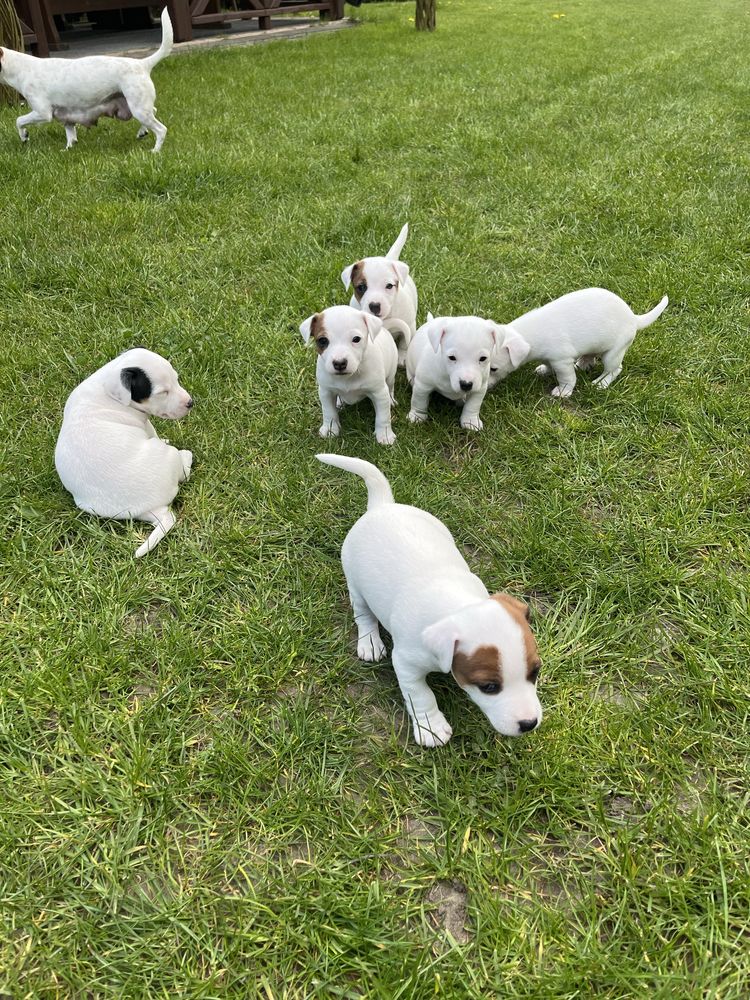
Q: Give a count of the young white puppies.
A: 6